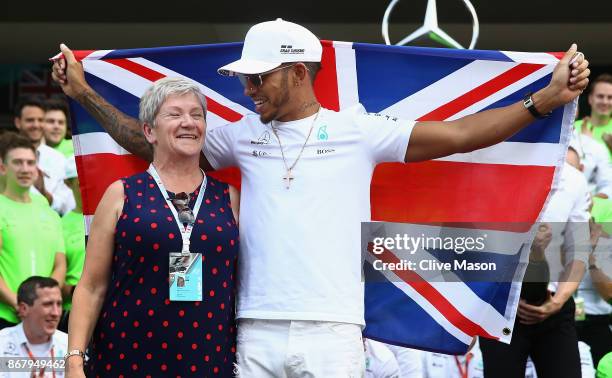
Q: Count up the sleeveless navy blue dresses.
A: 1